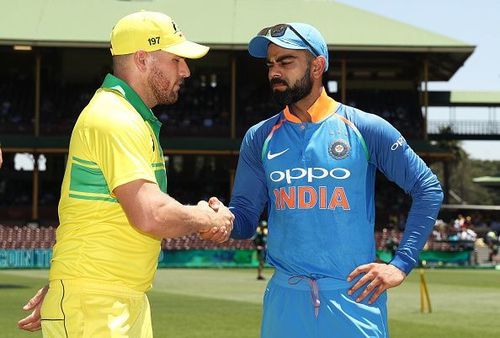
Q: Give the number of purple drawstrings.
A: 1